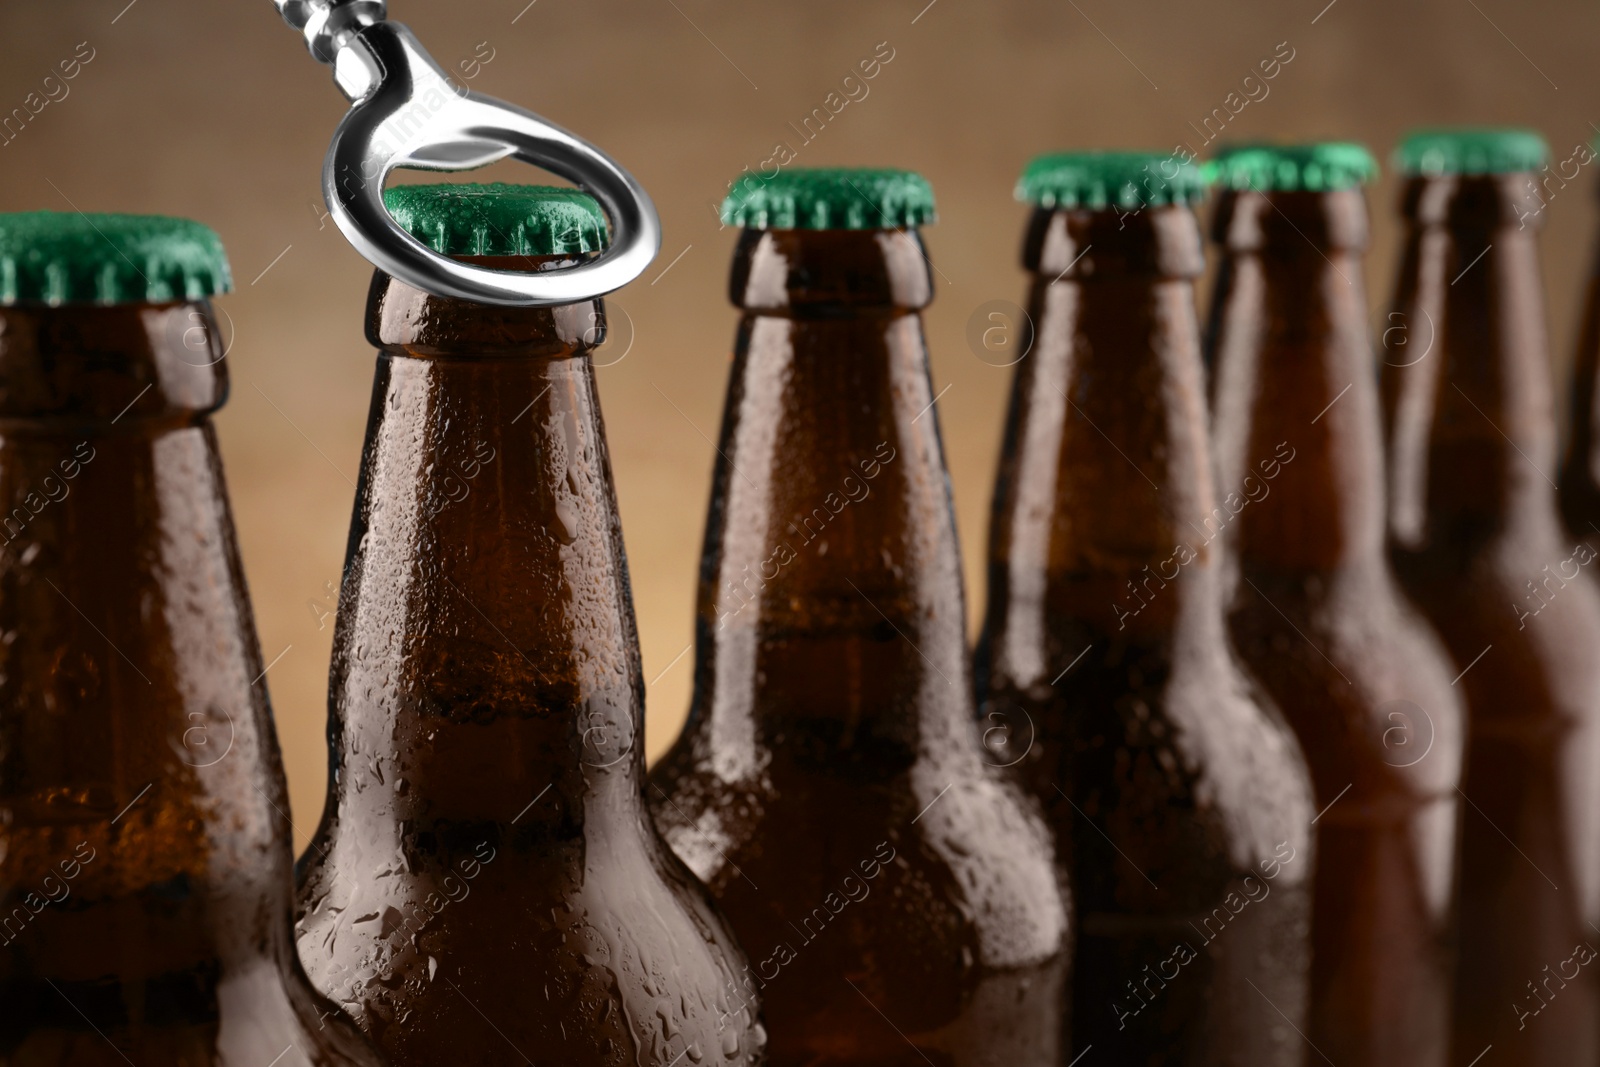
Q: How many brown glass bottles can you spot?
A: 7